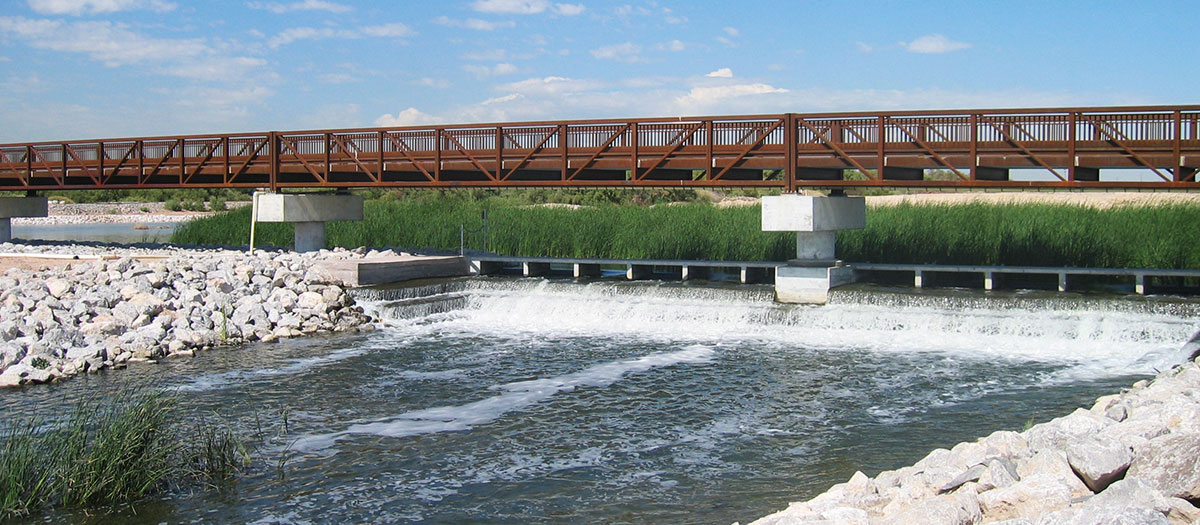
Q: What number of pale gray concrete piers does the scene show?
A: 3